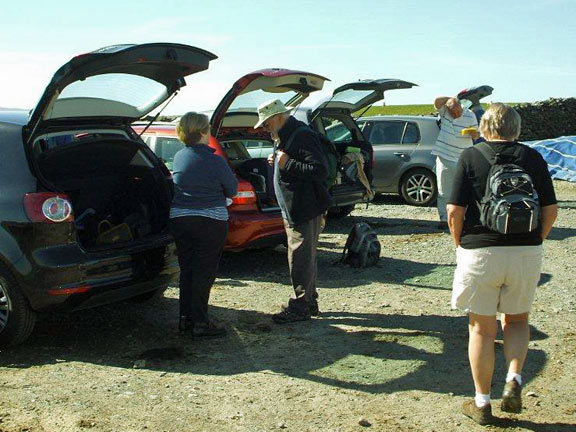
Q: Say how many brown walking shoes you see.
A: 2